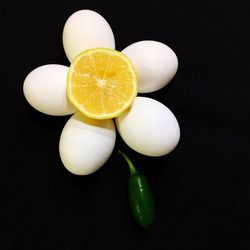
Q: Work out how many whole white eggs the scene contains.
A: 5